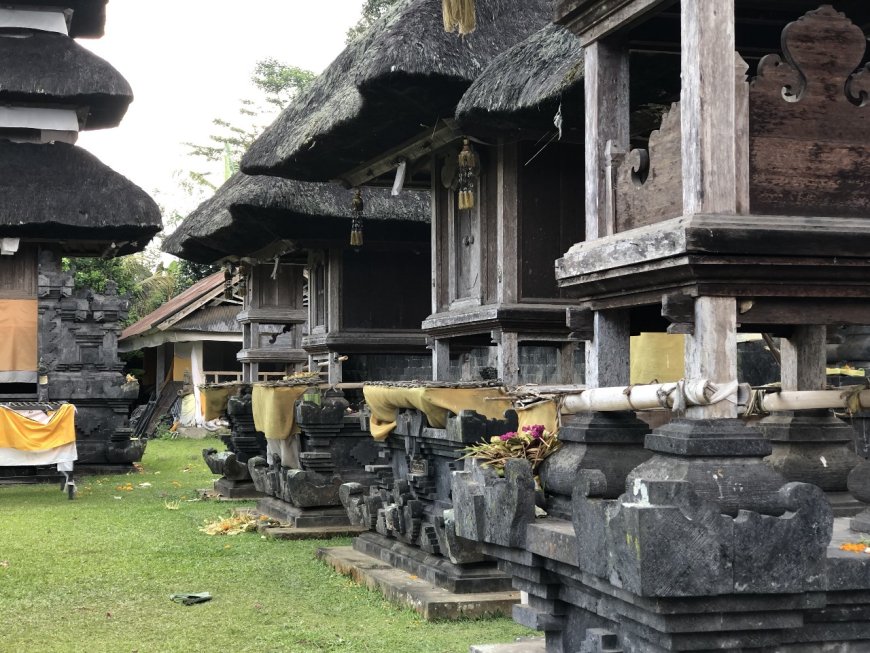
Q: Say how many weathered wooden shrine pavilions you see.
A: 4